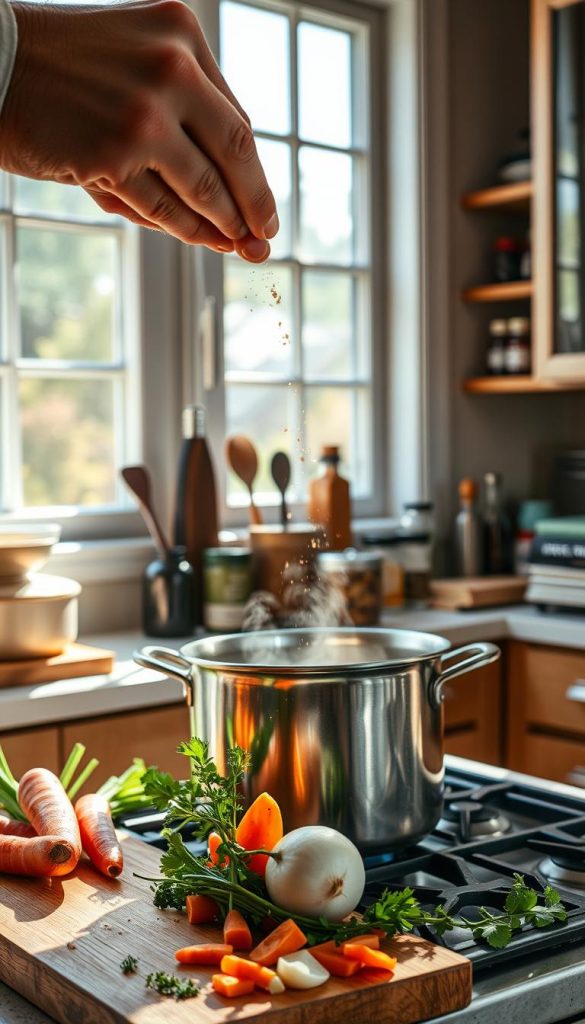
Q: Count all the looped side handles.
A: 2